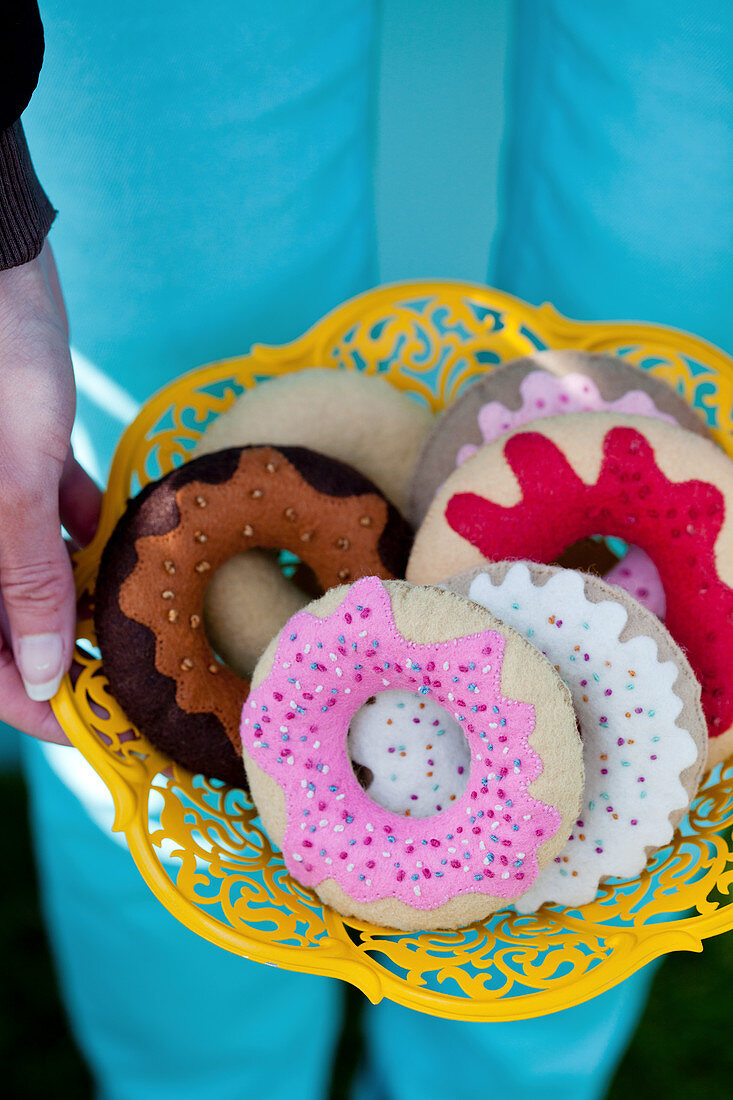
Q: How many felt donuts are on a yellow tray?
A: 6